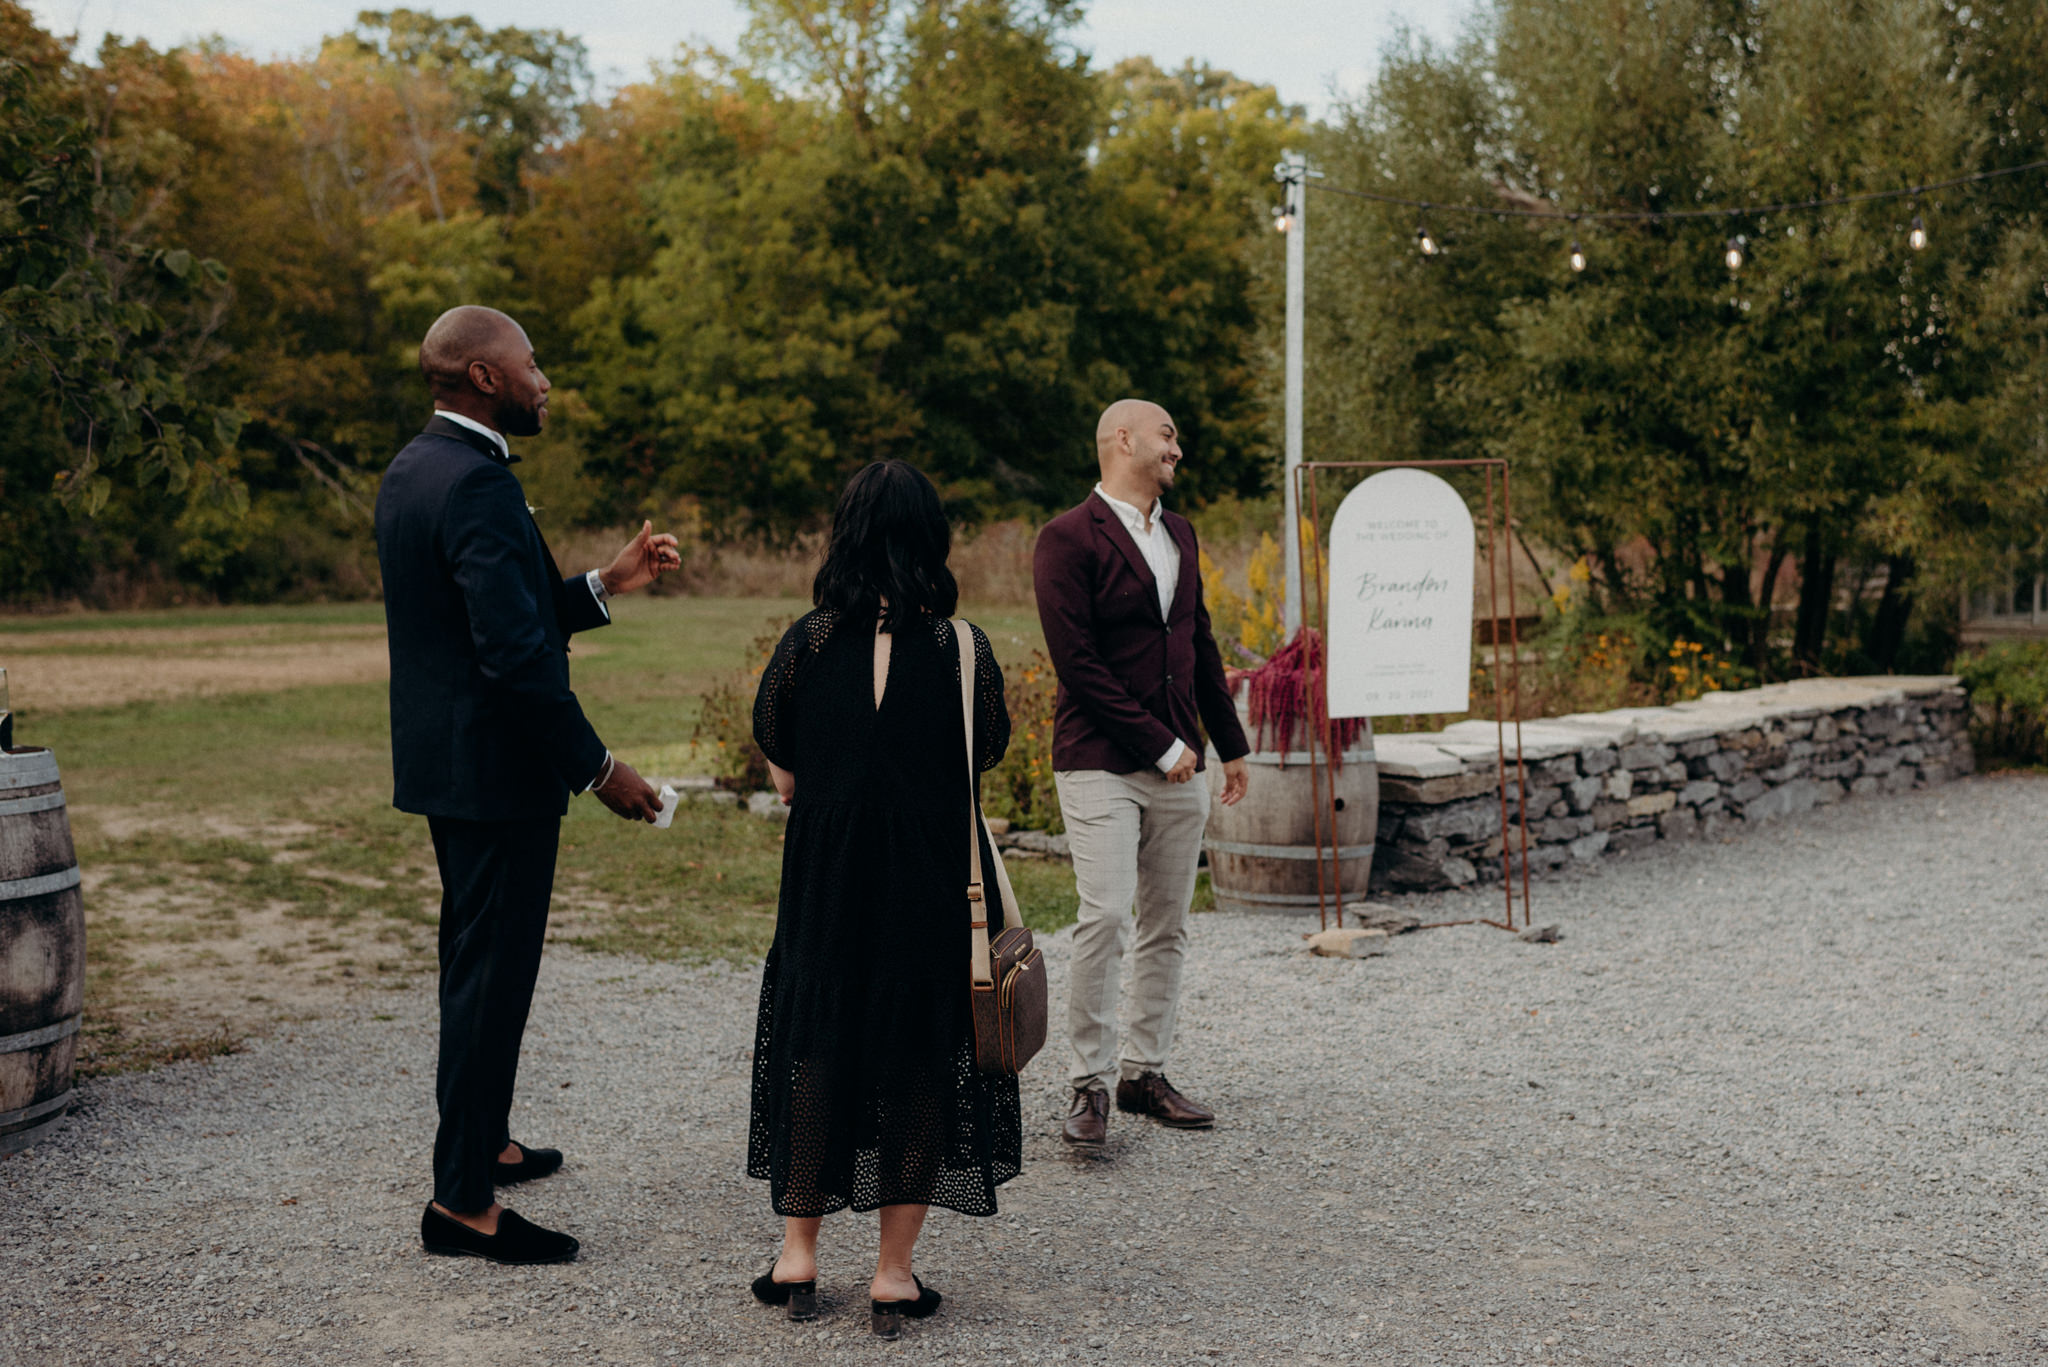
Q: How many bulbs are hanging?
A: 5